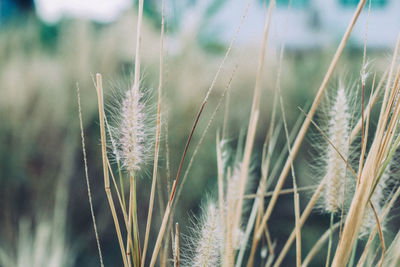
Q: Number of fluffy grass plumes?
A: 5